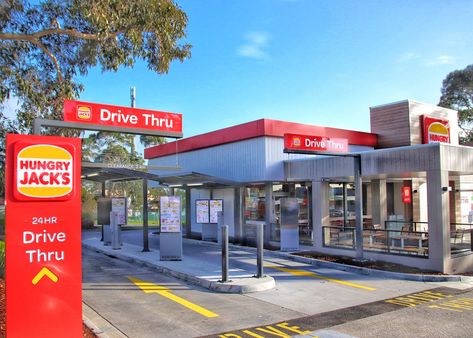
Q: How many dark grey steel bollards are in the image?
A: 2